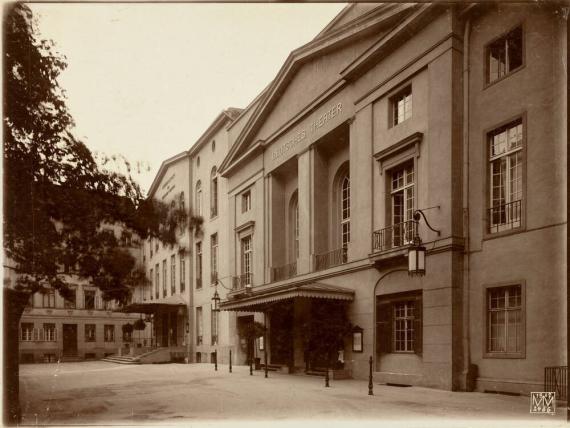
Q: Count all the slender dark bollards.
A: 6